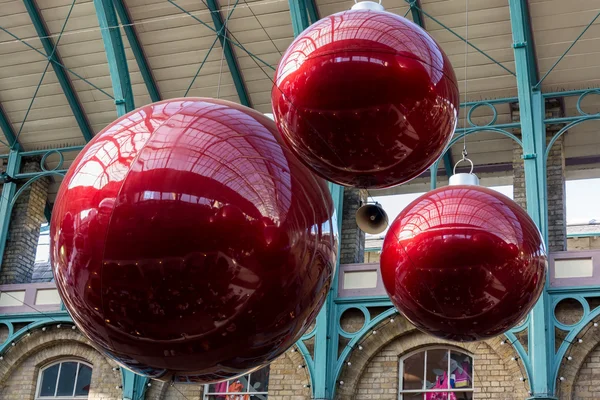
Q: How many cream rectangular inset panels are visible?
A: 4